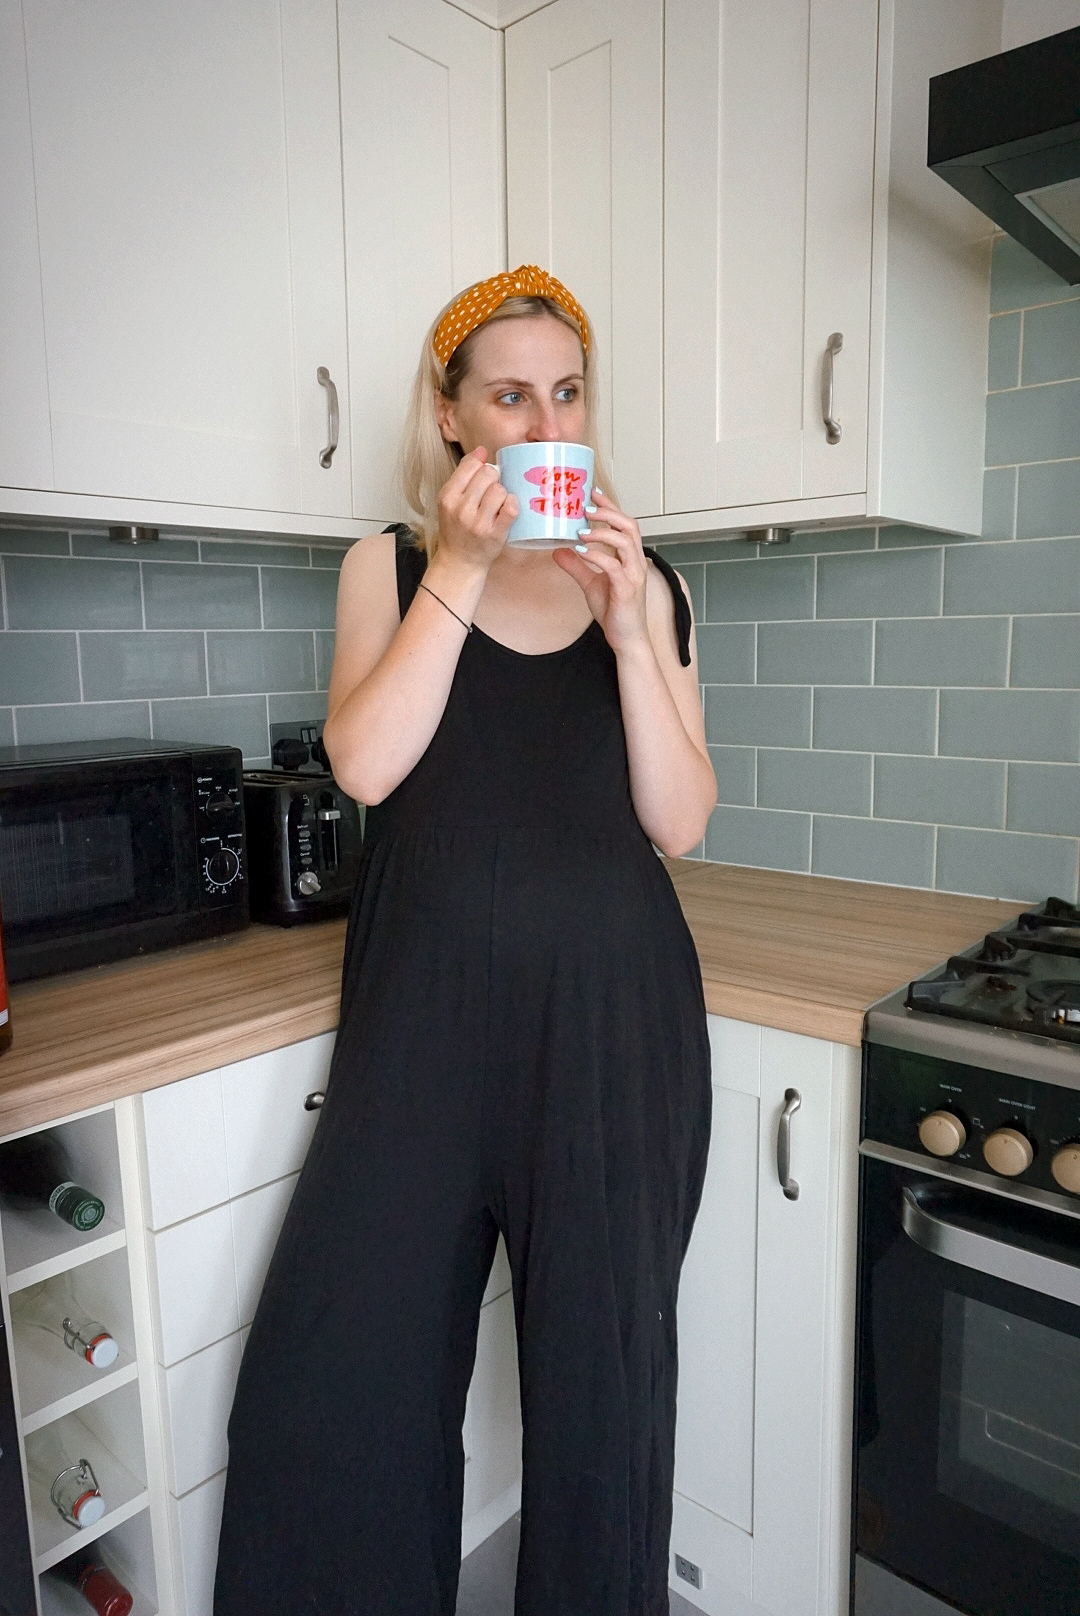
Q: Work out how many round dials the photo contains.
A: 6